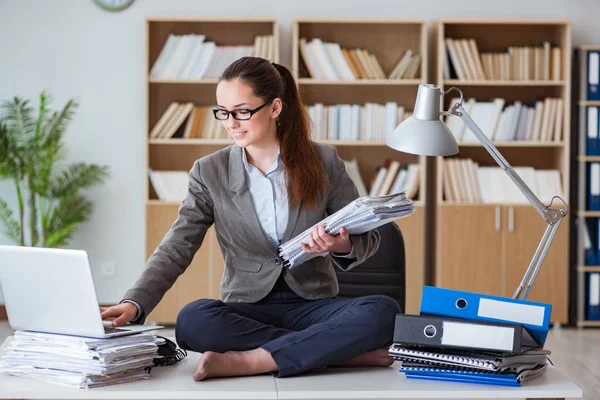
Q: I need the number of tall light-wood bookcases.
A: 3